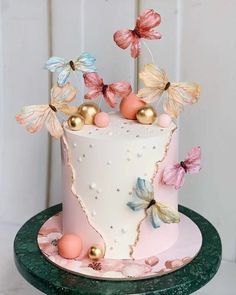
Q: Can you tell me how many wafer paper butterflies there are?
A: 7